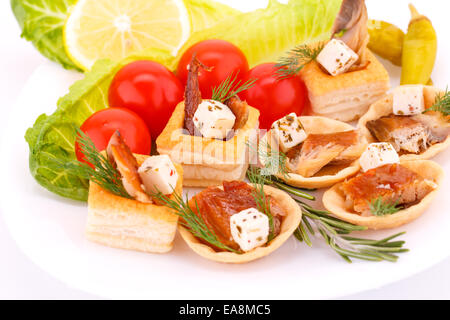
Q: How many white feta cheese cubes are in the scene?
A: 7